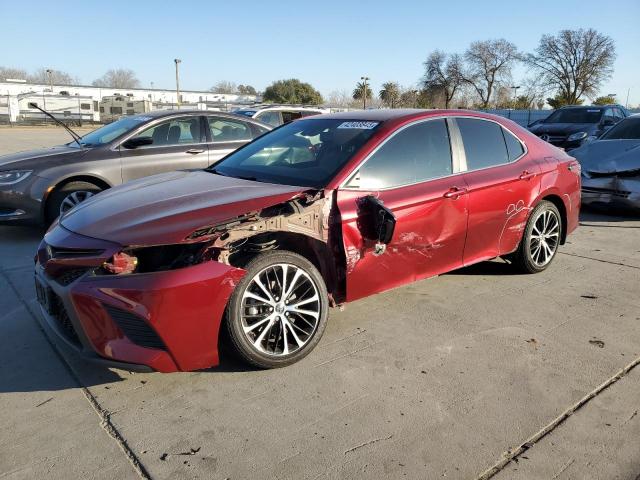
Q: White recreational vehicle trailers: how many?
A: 2